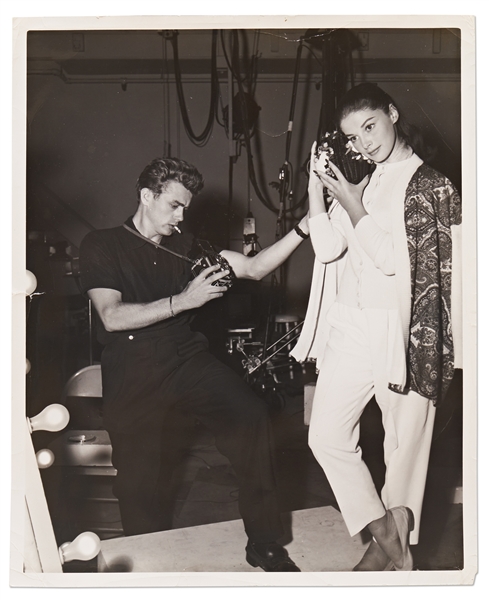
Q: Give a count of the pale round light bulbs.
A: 4